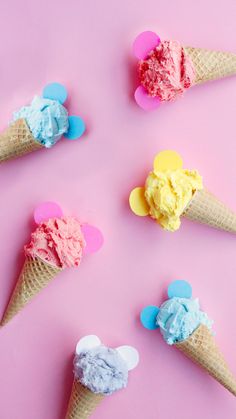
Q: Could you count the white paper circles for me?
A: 2